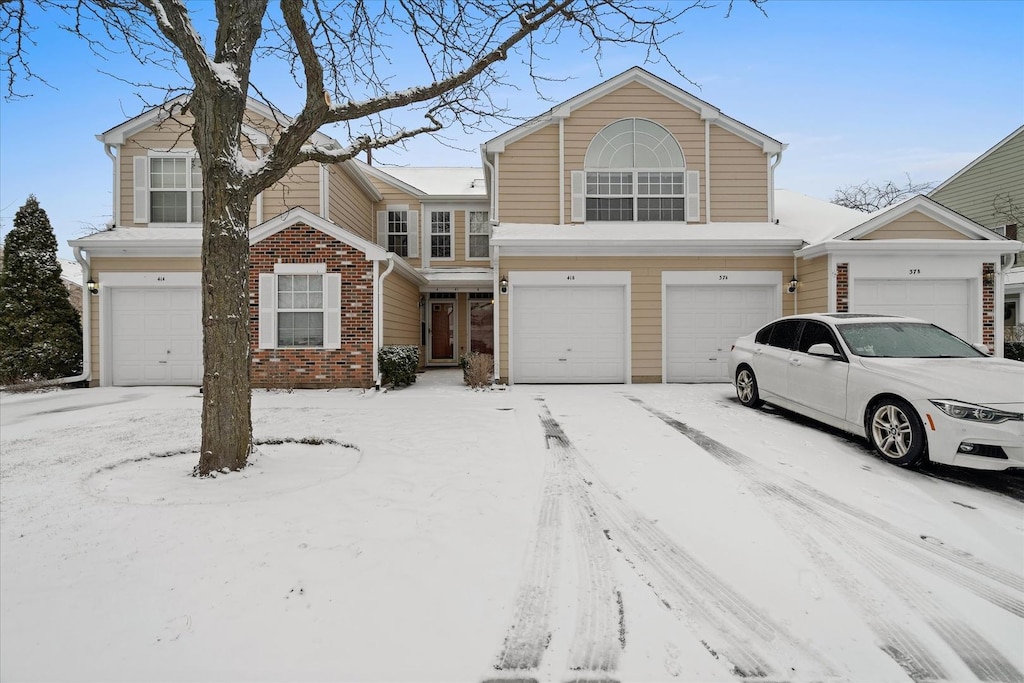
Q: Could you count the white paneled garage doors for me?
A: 4